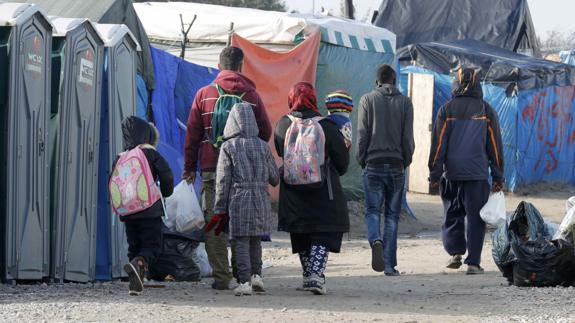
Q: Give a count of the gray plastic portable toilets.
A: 3